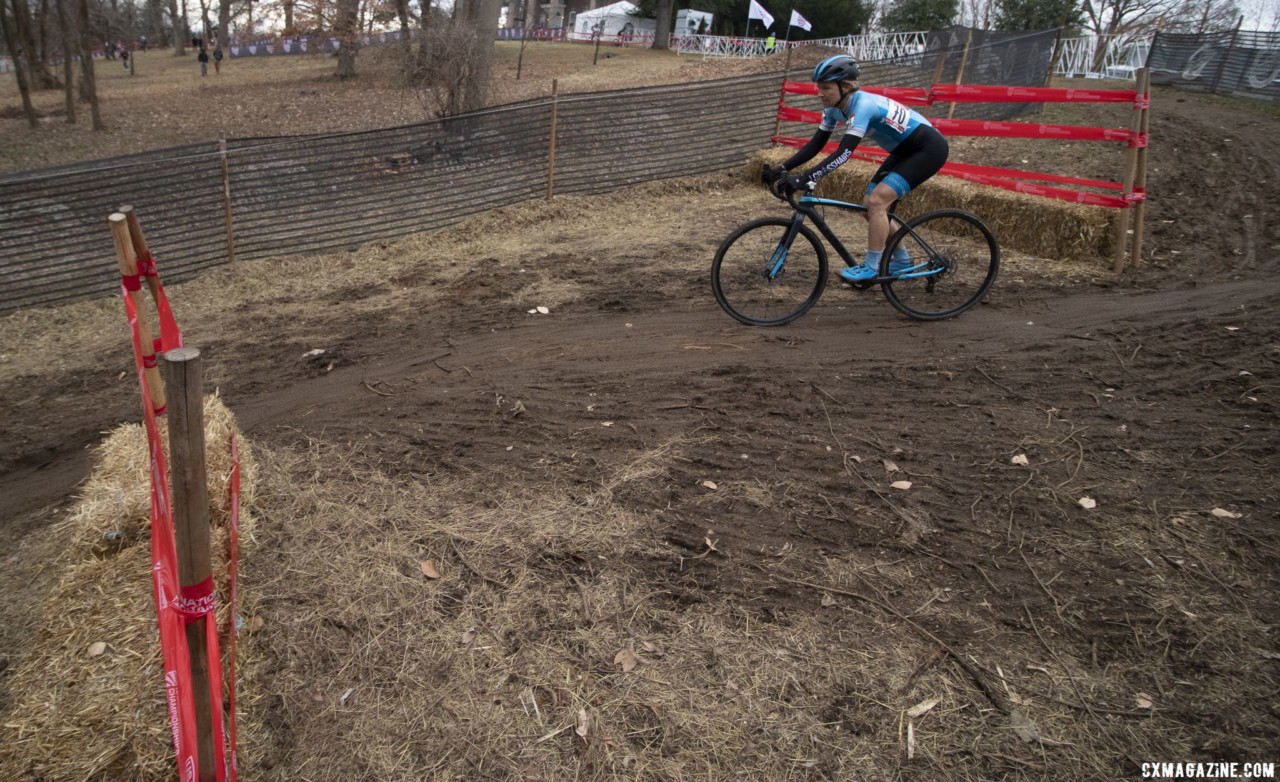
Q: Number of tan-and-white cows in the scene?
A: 0